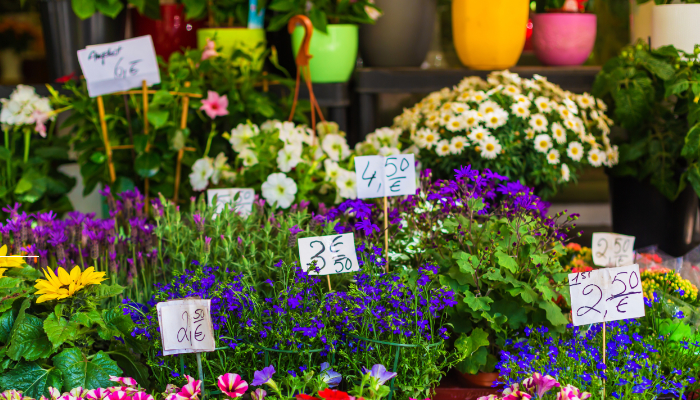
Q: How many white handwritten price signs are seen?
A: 7